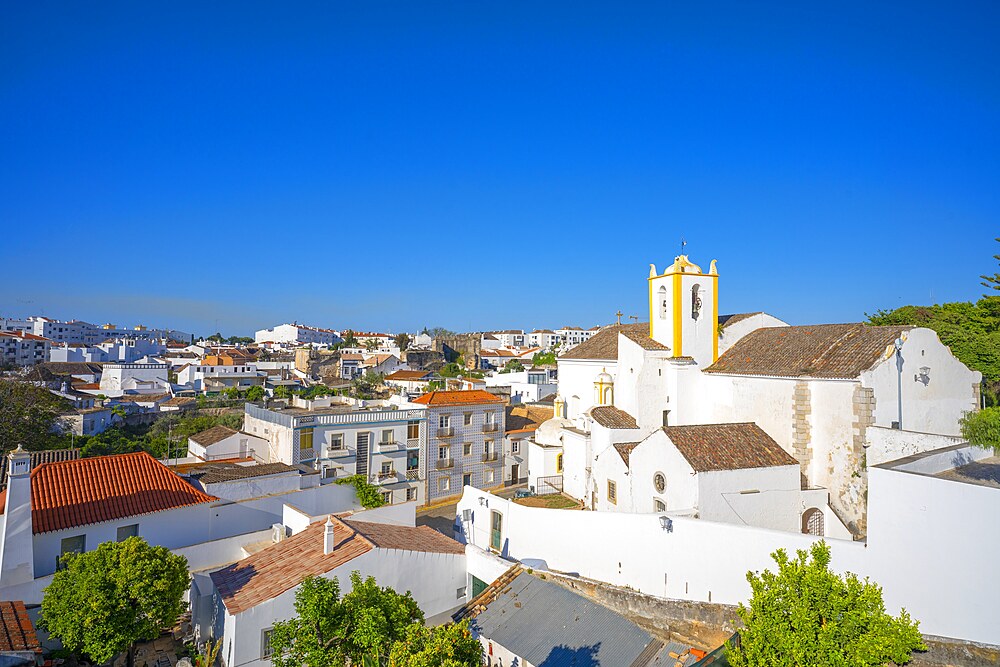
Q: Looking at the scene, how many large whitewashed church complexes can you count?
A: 1